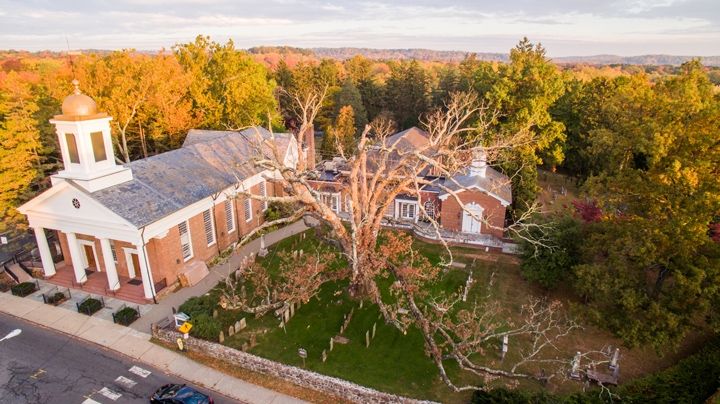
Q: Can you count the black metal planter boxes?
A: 4